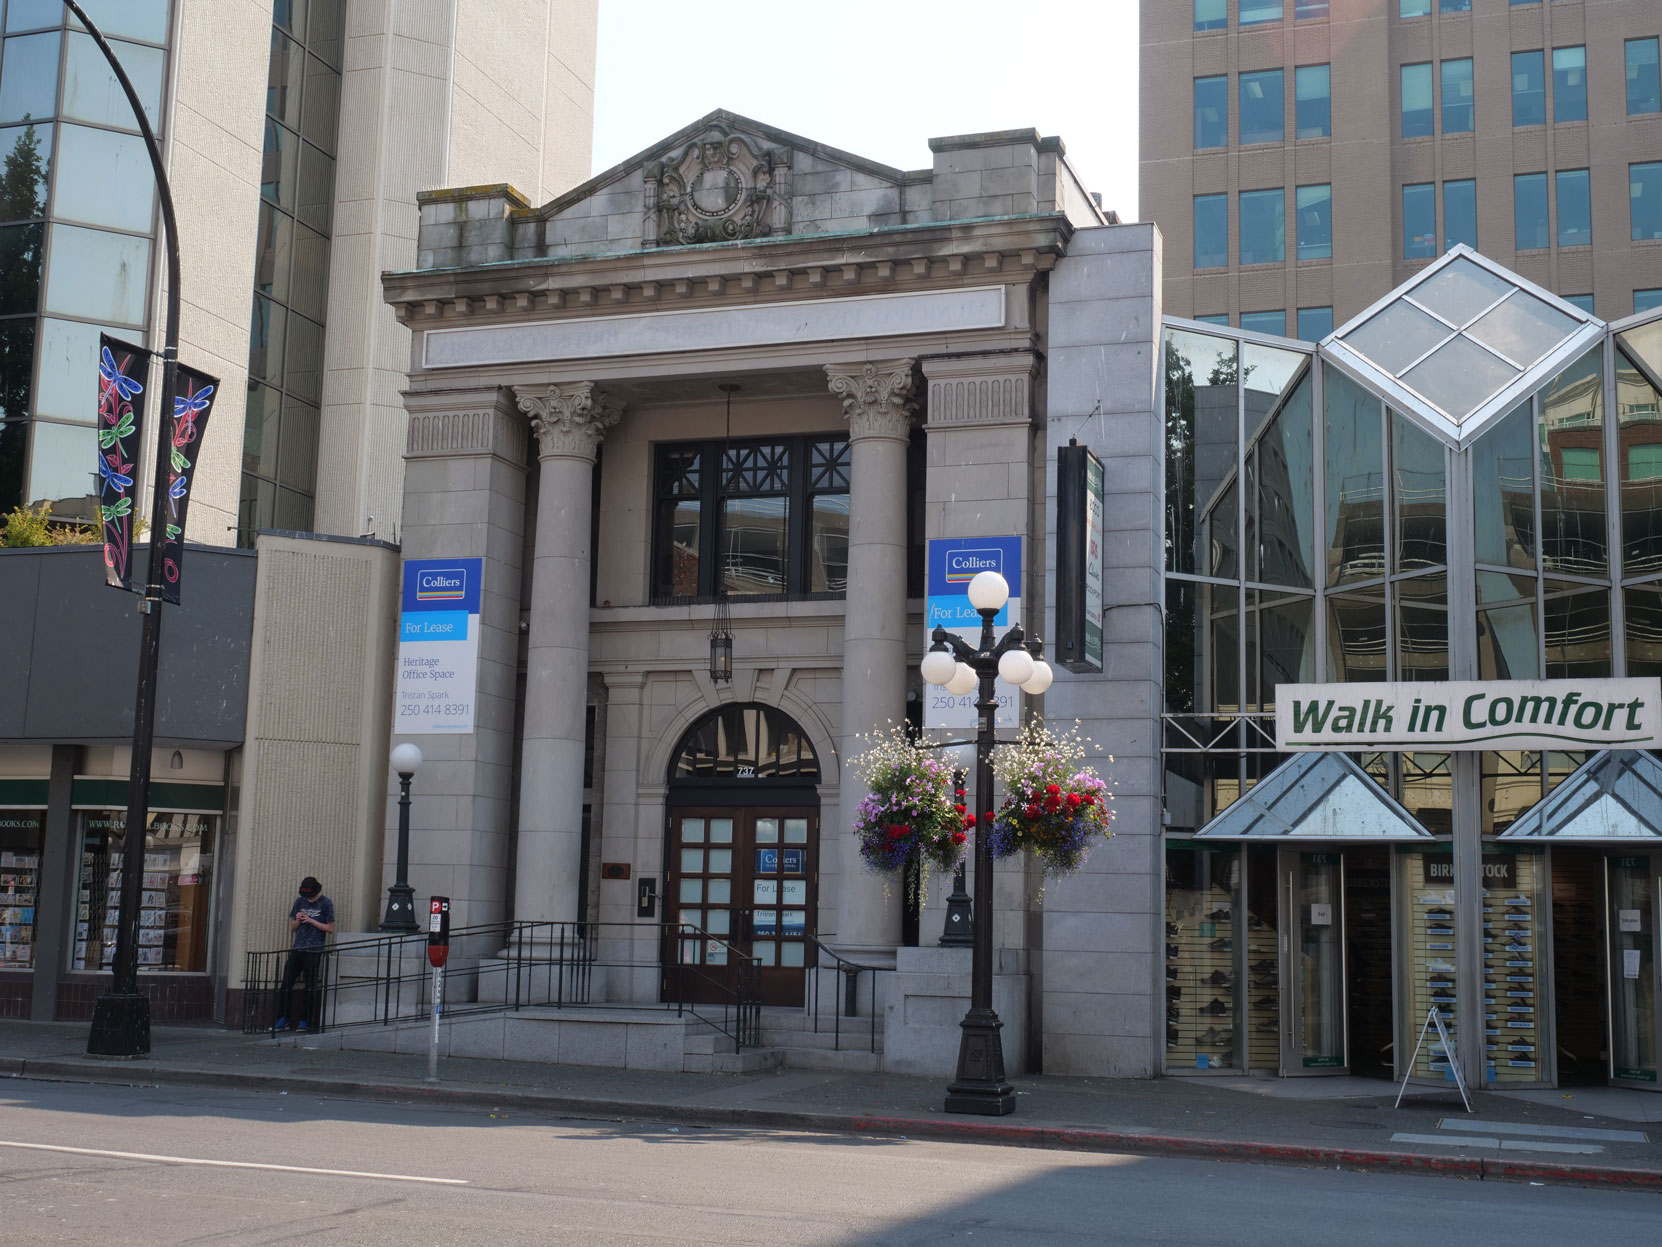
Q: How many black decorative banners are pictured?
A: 2